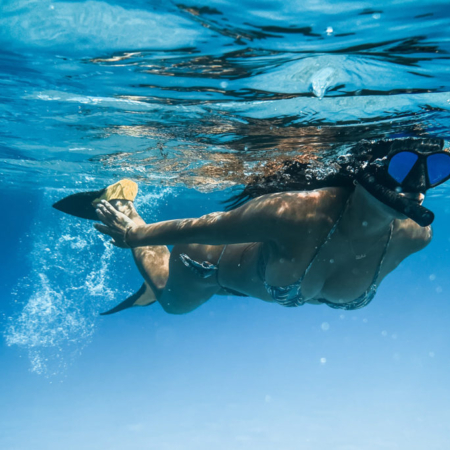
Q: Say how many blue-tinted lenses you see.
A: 2